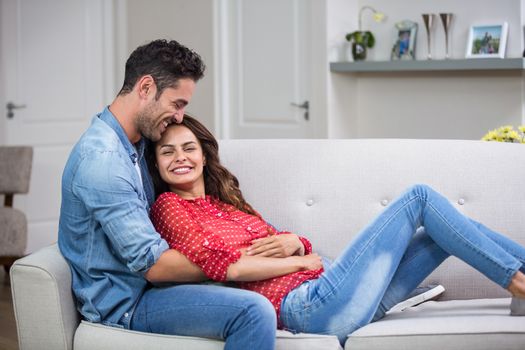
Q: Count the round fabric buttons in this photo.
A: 3